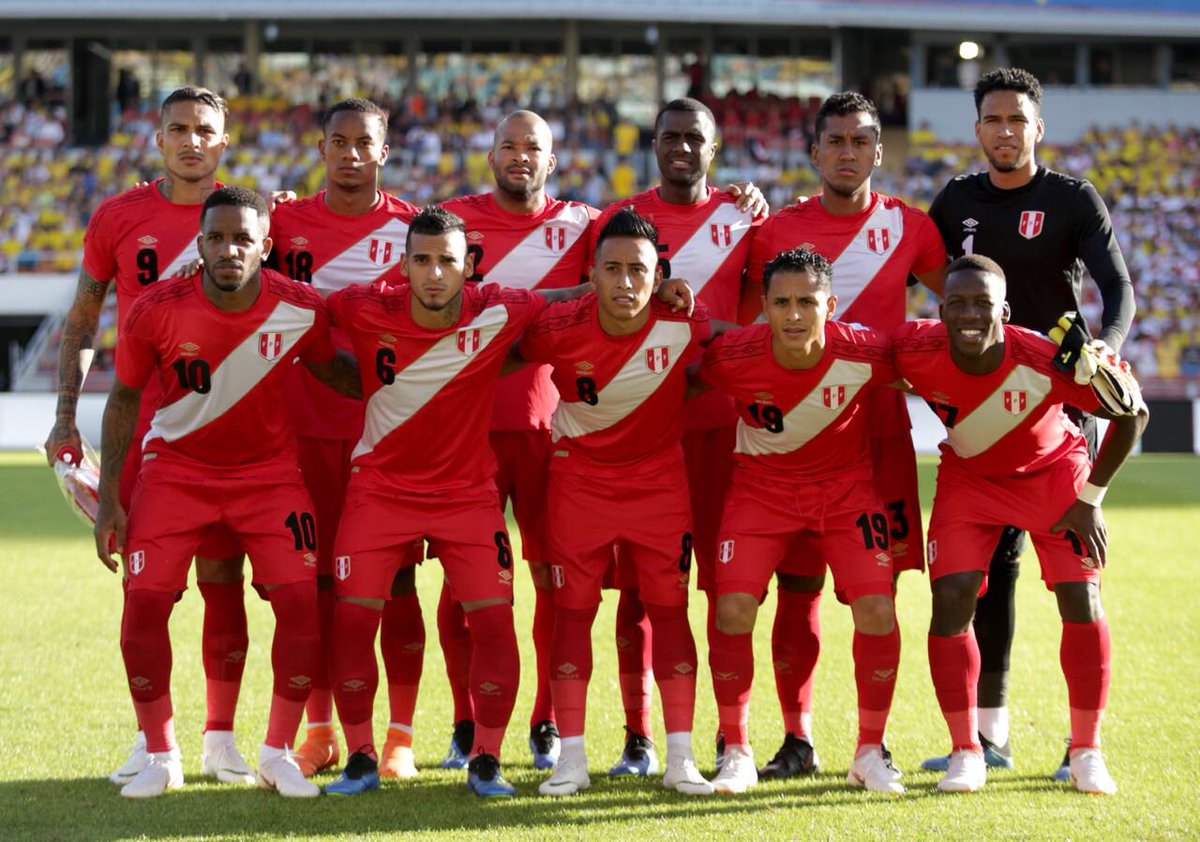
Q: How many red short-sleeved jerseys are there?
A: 10